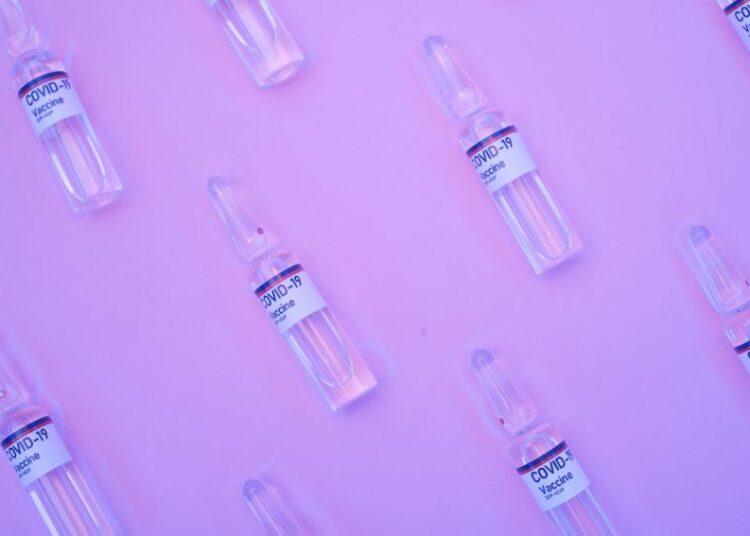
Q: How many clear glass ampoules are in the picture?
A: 9